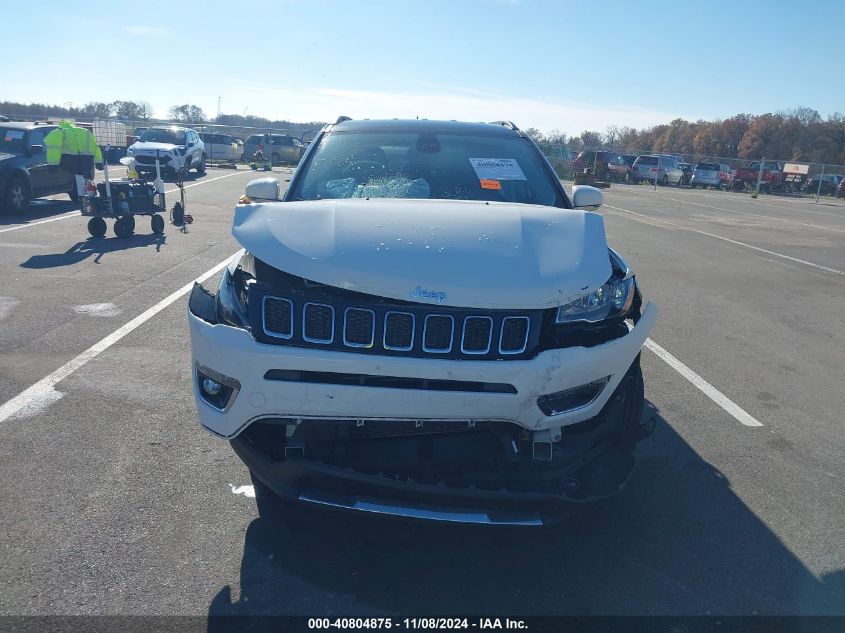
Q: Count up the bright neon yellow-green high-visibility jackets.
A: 1